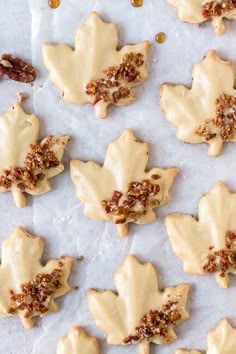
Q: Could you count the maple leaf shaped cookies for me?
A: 10